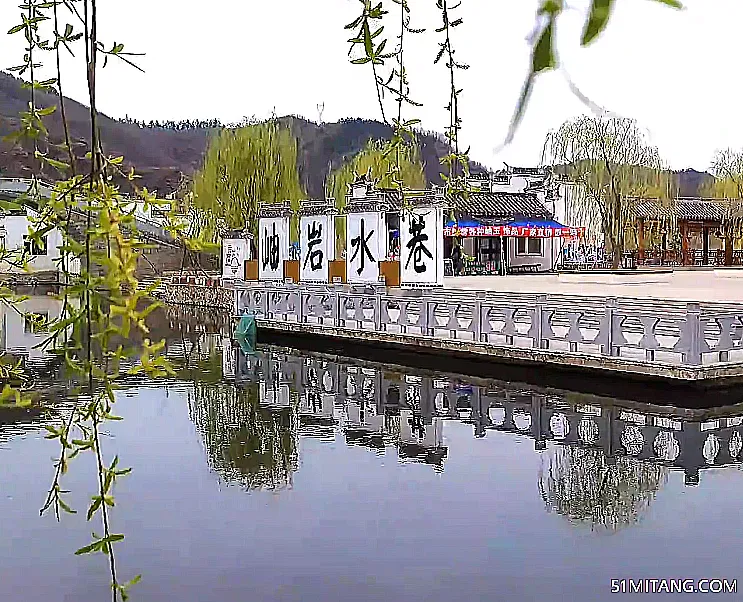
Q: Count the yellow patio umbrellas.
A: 0